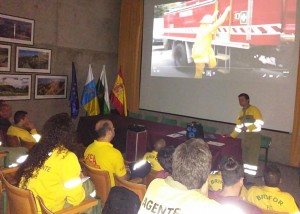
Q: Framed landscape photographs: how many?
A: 5